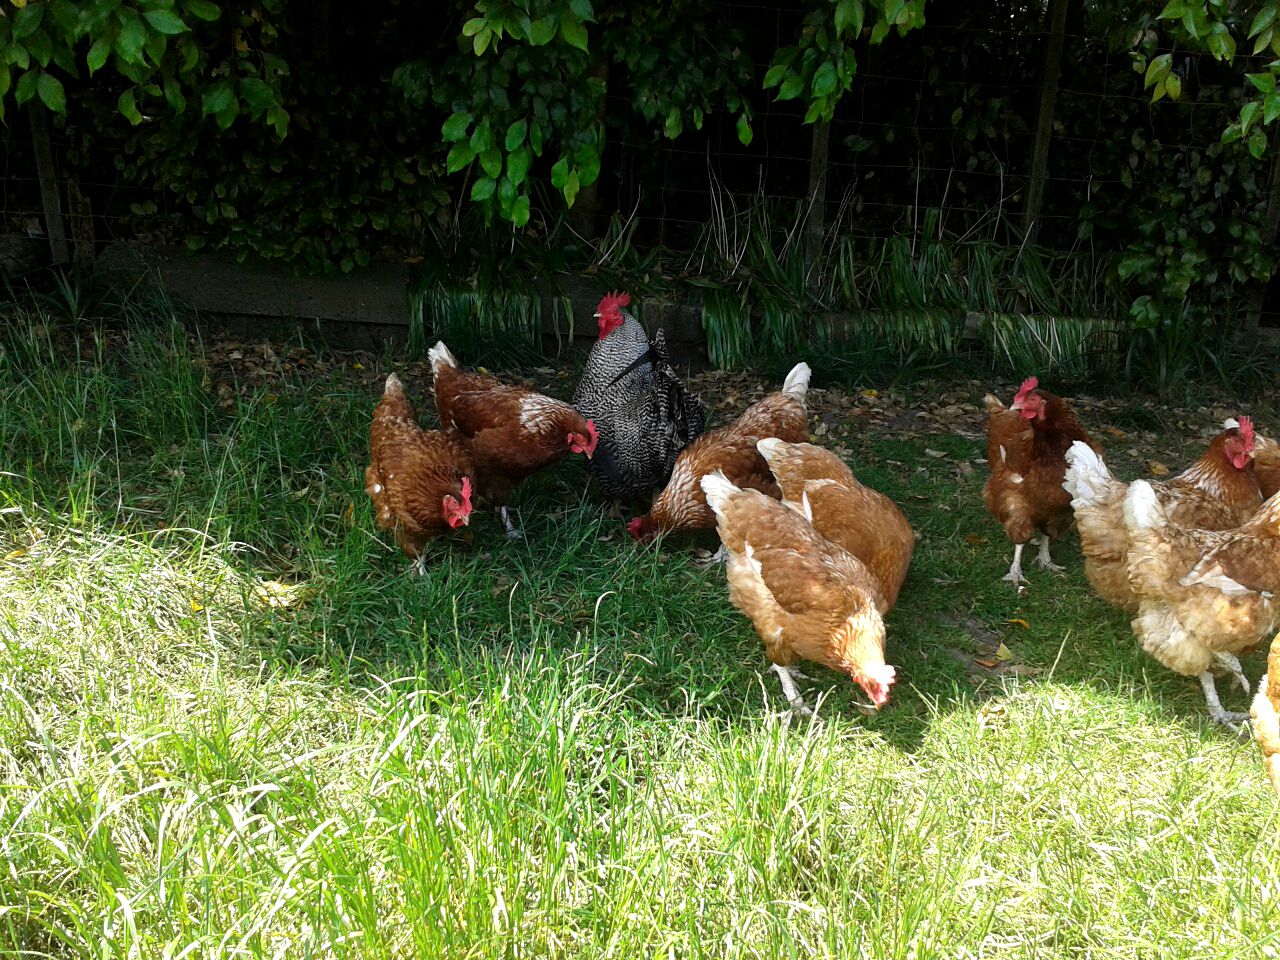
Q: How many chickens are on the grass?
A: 11